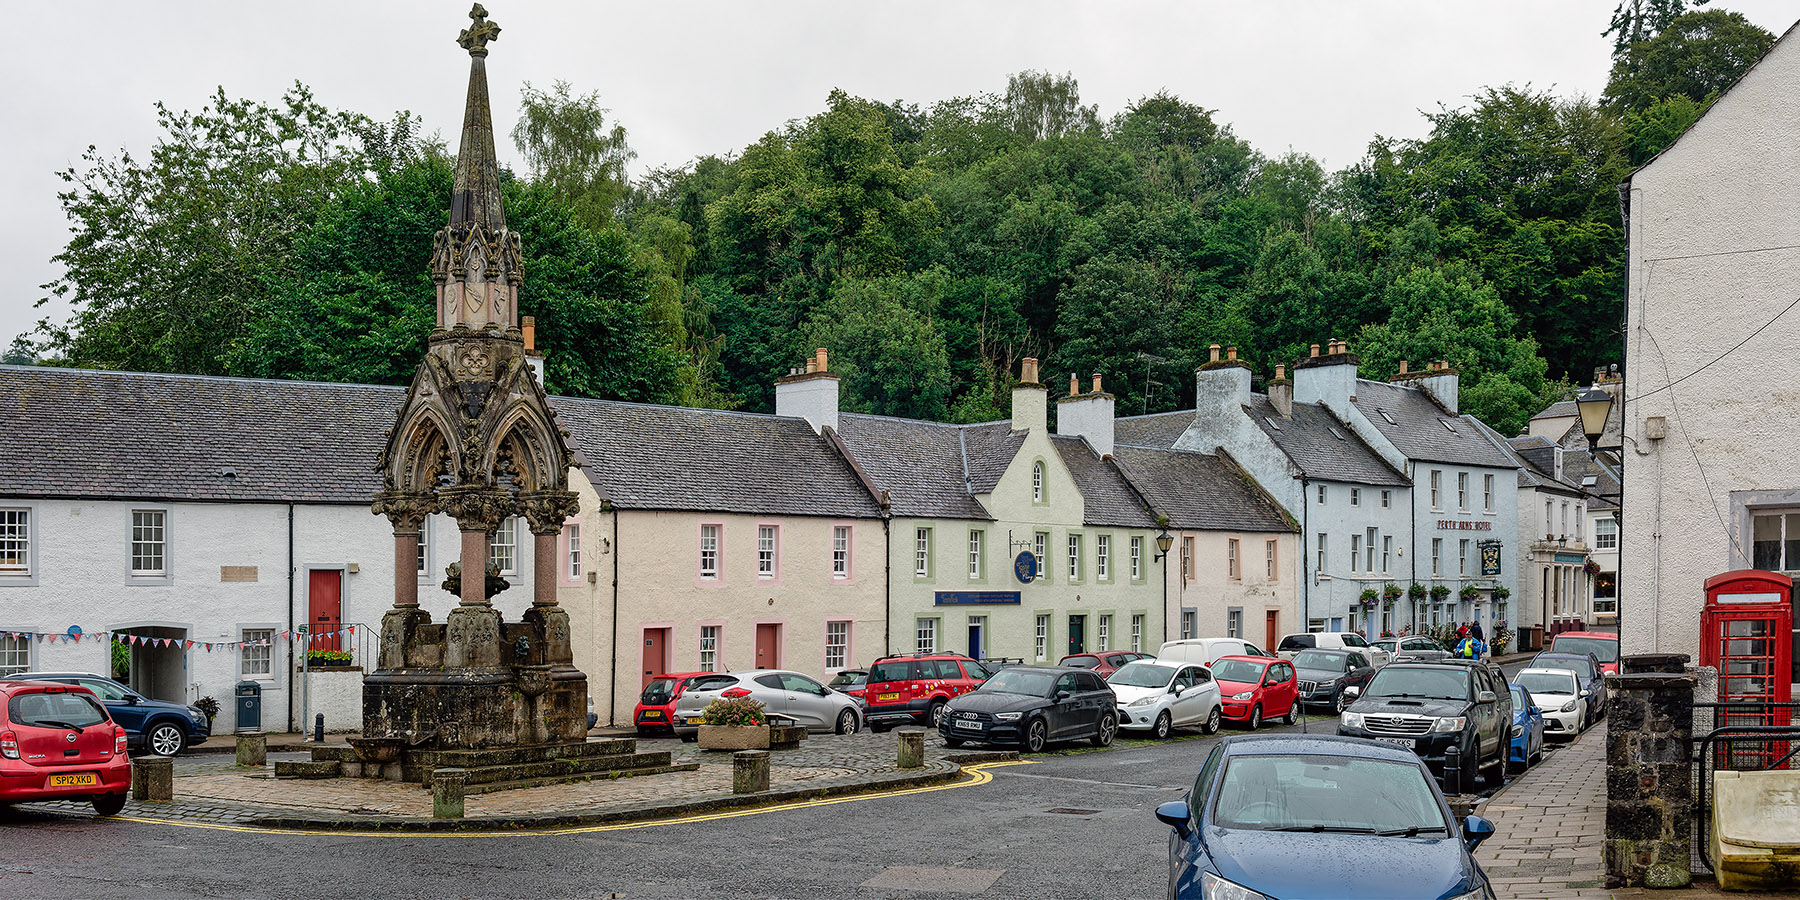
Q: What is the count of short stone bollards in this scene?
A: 5